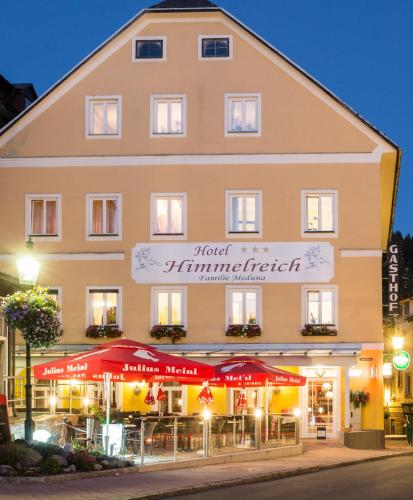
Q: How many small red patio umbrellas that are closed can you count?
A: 4